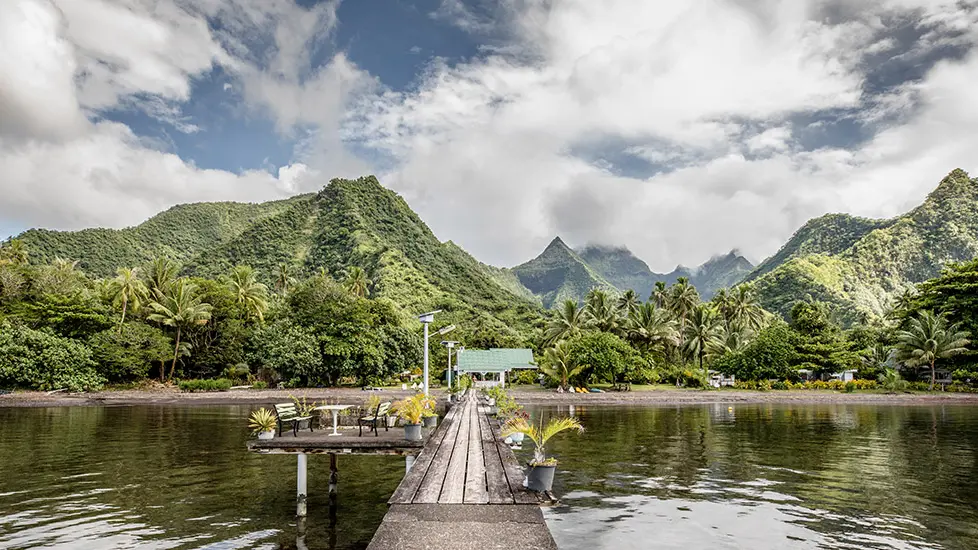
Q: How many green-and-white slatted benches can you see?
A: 2